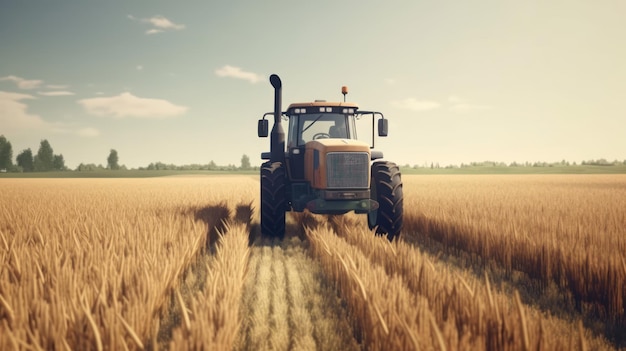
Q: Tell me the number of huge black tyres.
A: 2